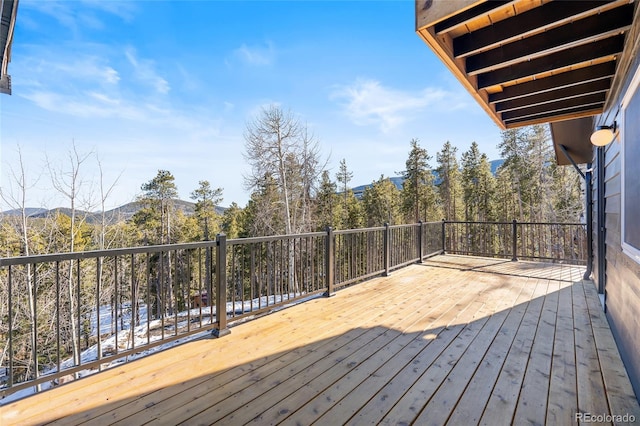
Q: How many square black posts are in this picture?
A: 6